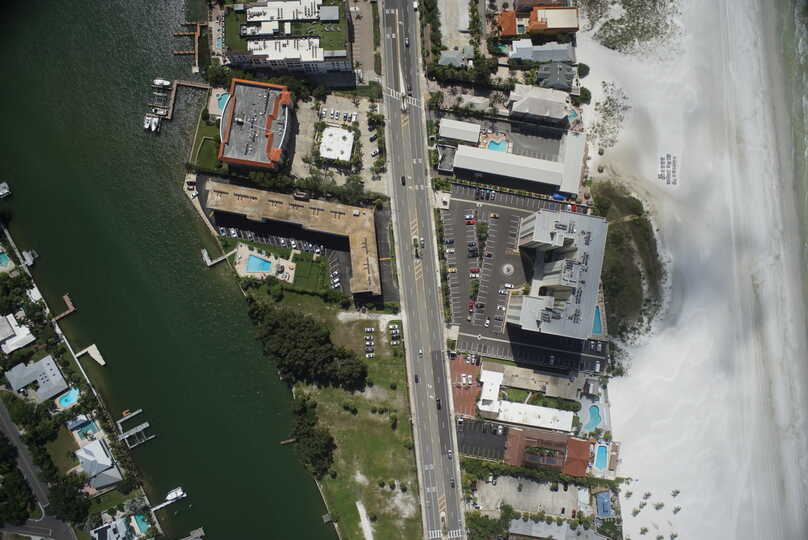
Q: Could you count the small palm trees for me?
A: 11